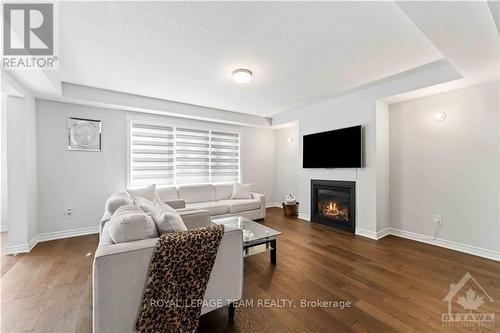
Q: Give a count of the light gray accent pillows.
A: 4